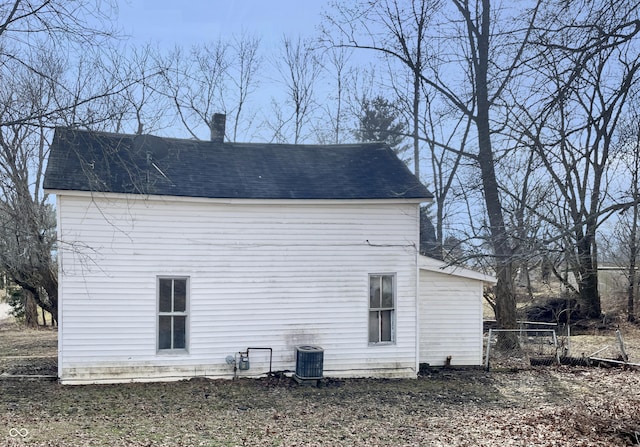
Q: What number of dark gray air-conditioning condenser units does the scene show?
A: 1